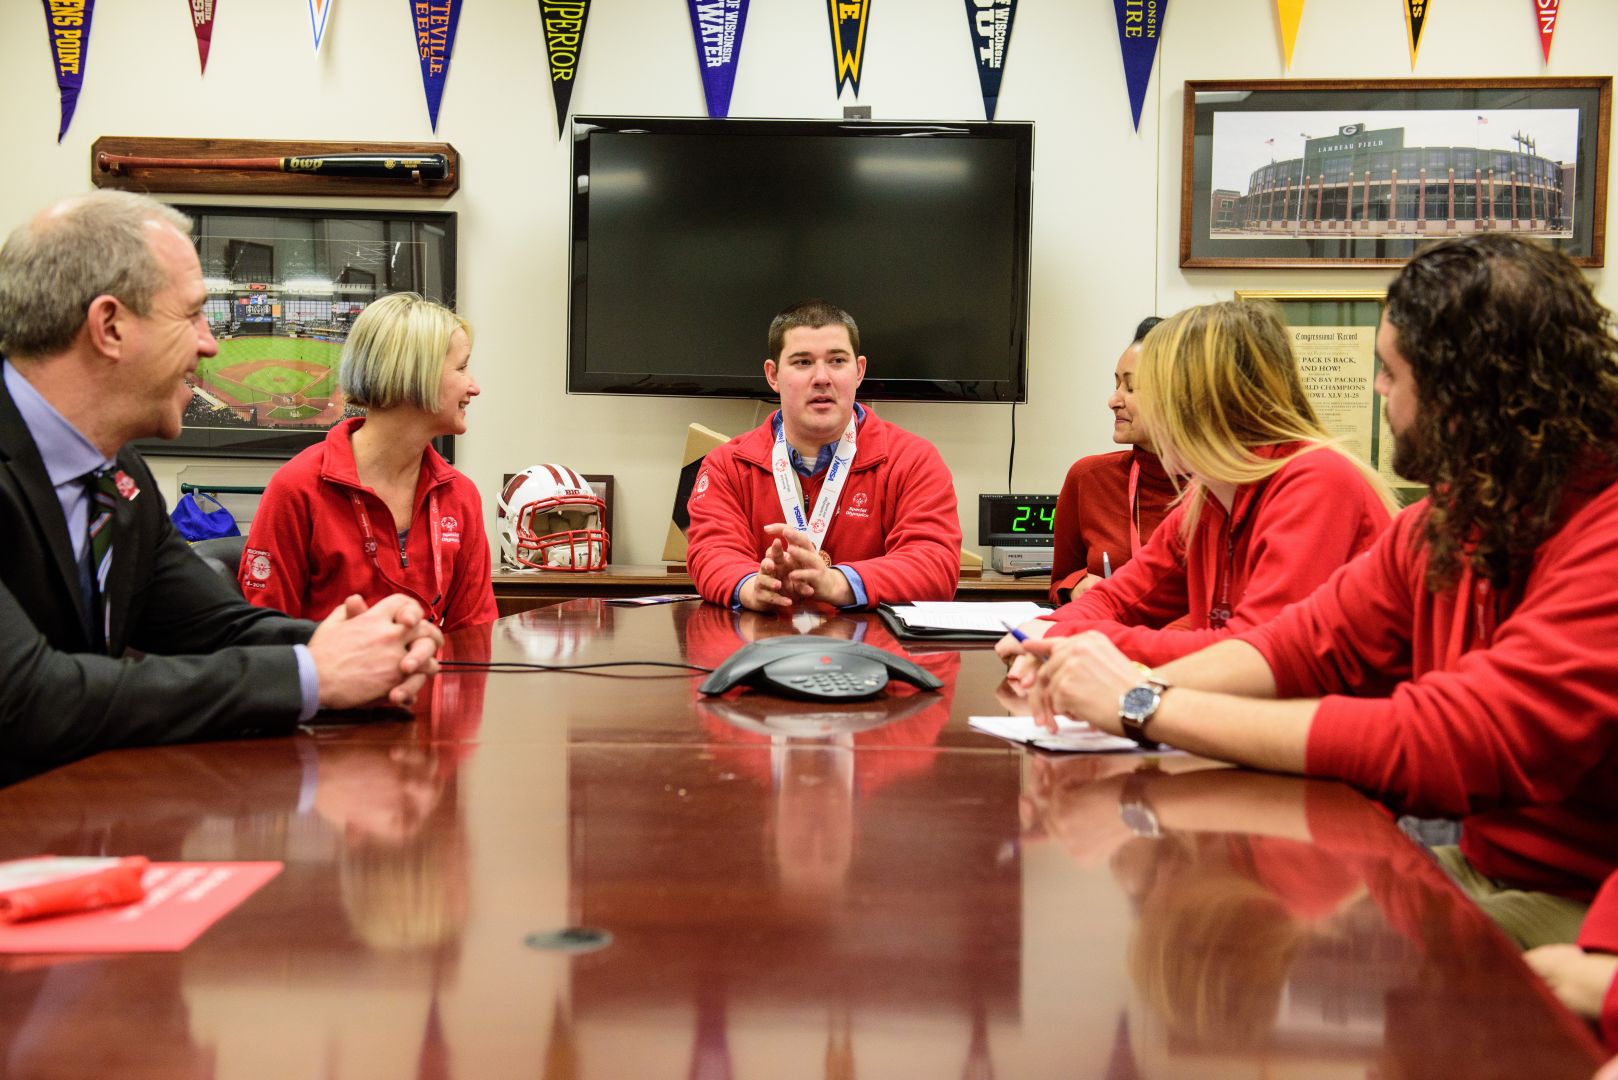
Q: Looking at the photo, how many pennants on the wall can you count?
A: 12